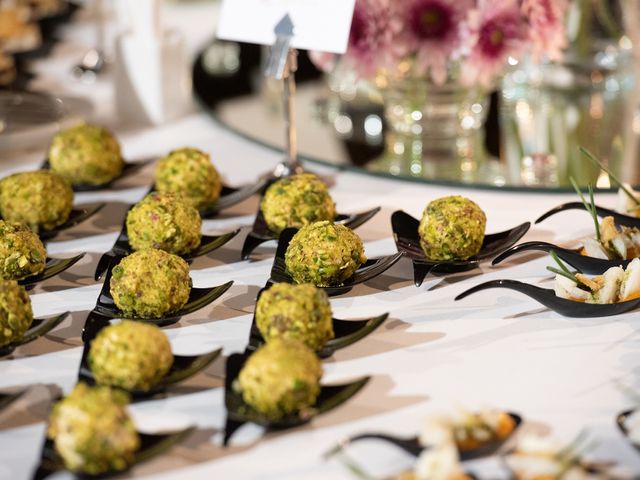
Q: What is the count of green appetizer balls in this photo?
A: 14